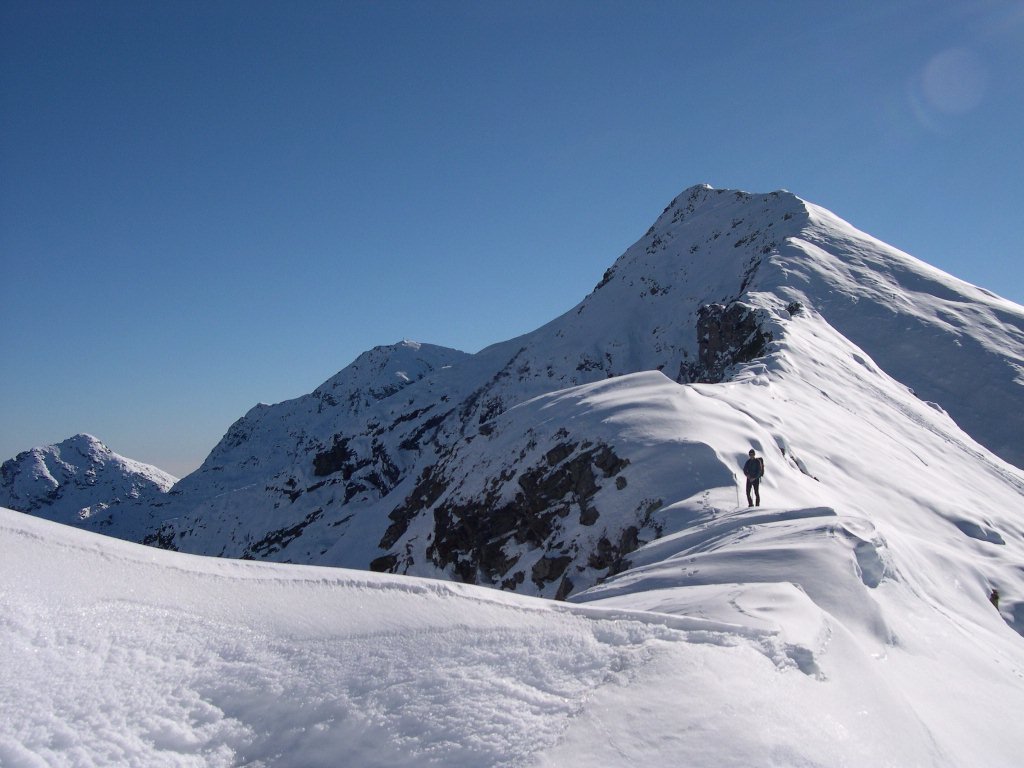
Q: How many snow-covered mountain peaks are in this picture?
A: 3